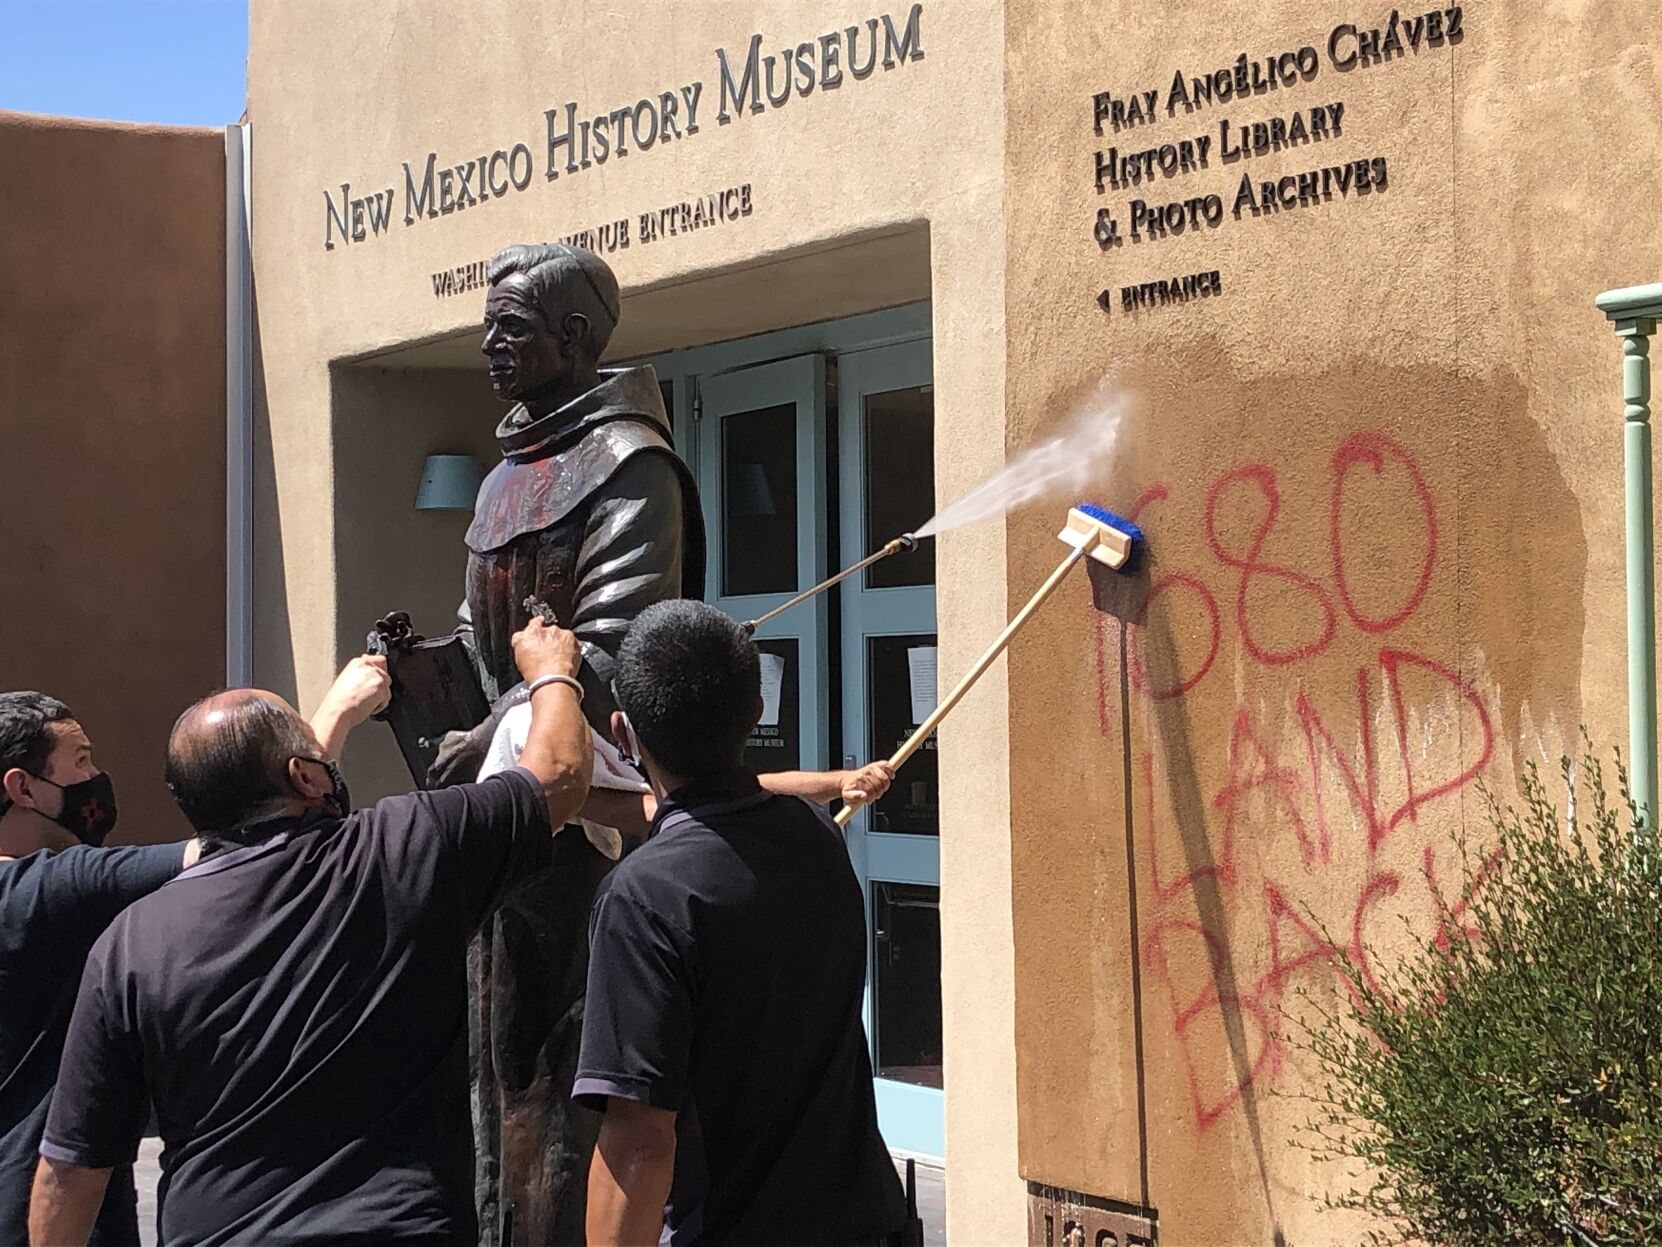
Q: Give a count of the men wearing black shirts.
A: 3